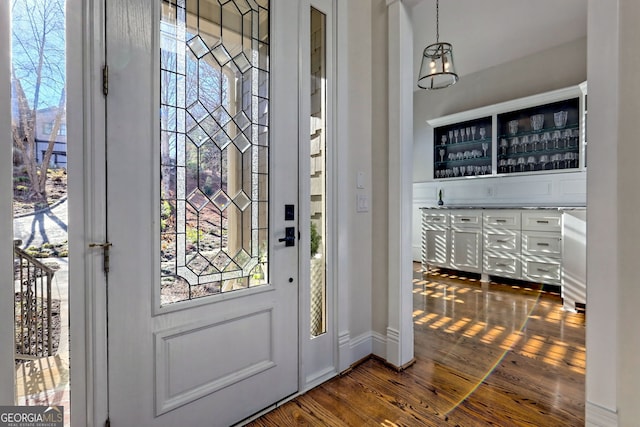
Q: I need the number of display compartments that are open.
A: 2